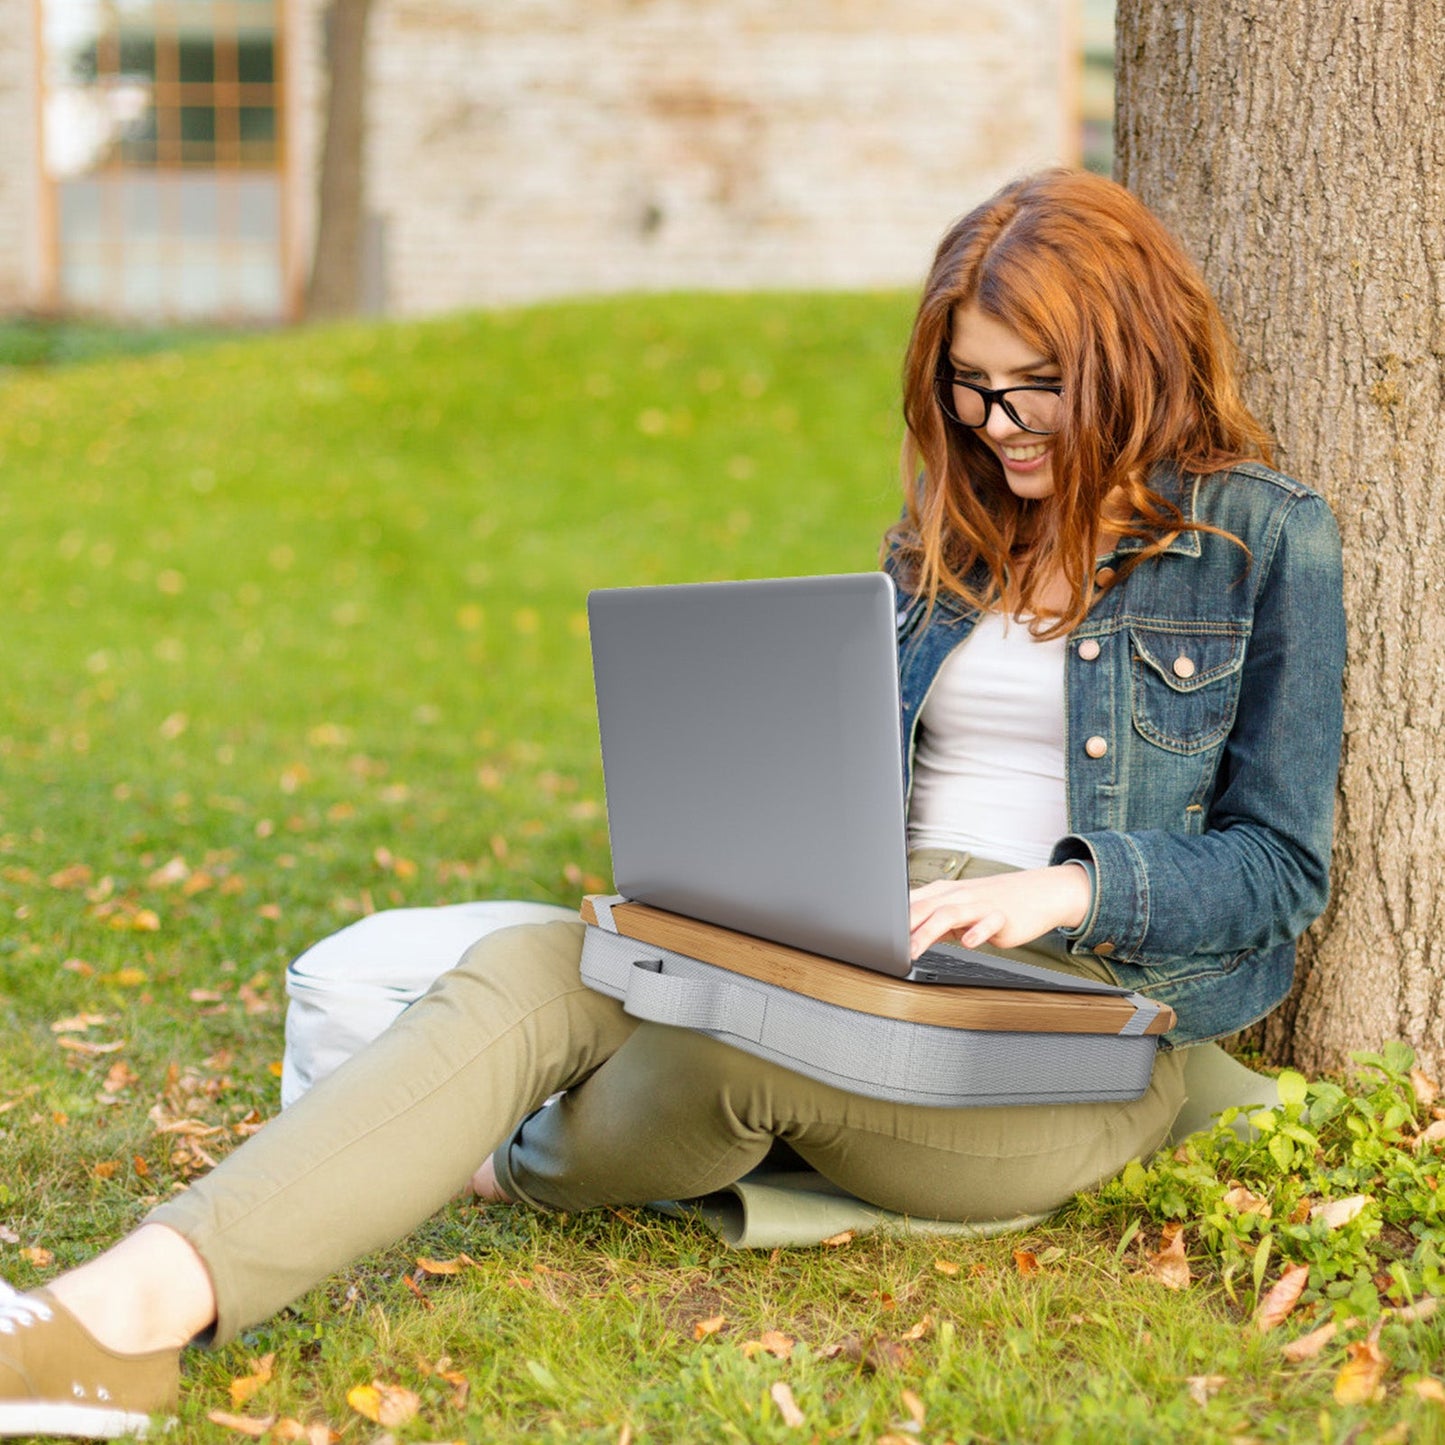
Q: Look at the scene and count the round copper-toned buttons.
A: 5